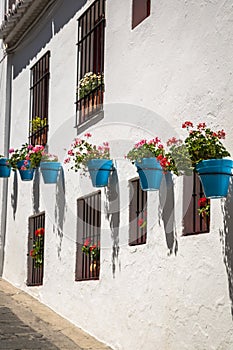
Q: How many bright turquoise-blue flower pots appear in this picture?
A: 6